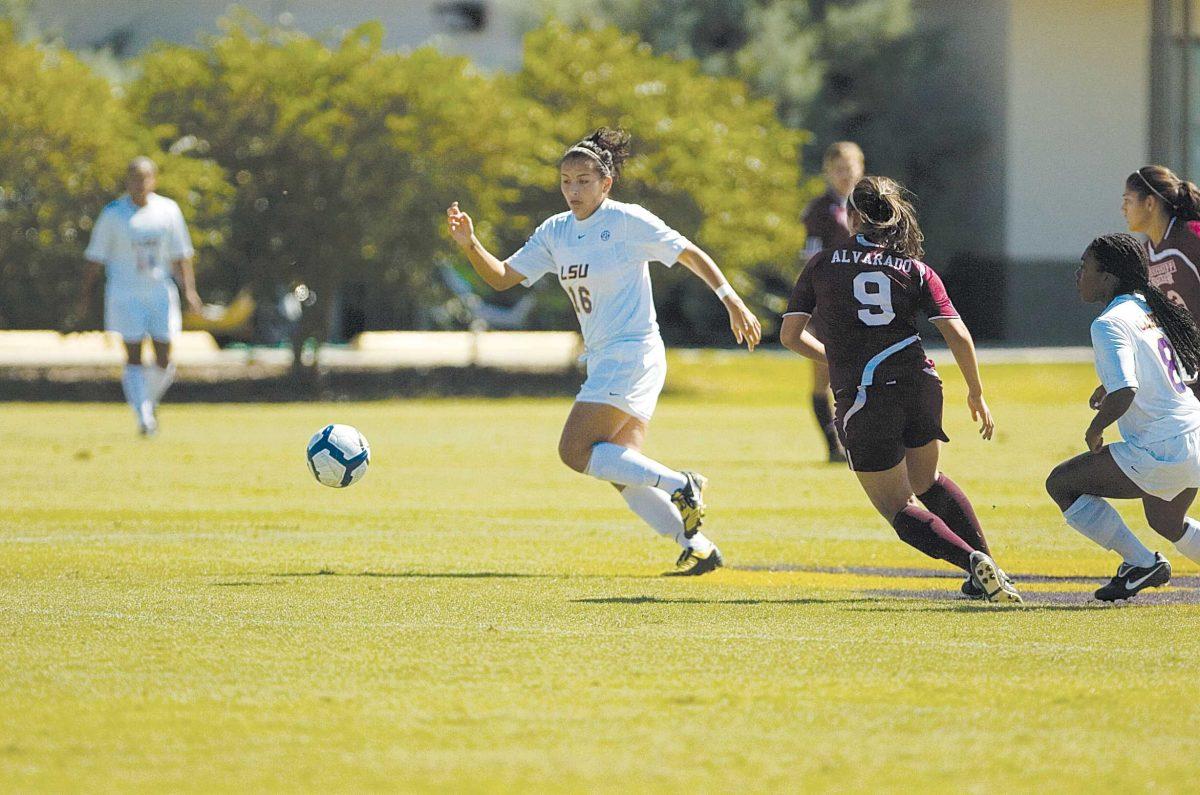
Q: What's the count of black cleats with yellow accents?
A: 2